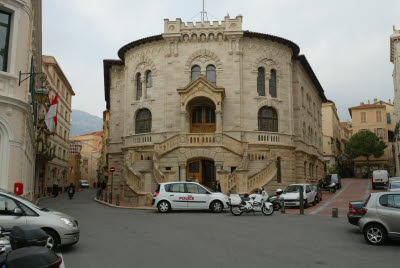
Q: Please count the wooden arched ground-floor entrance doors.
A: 1